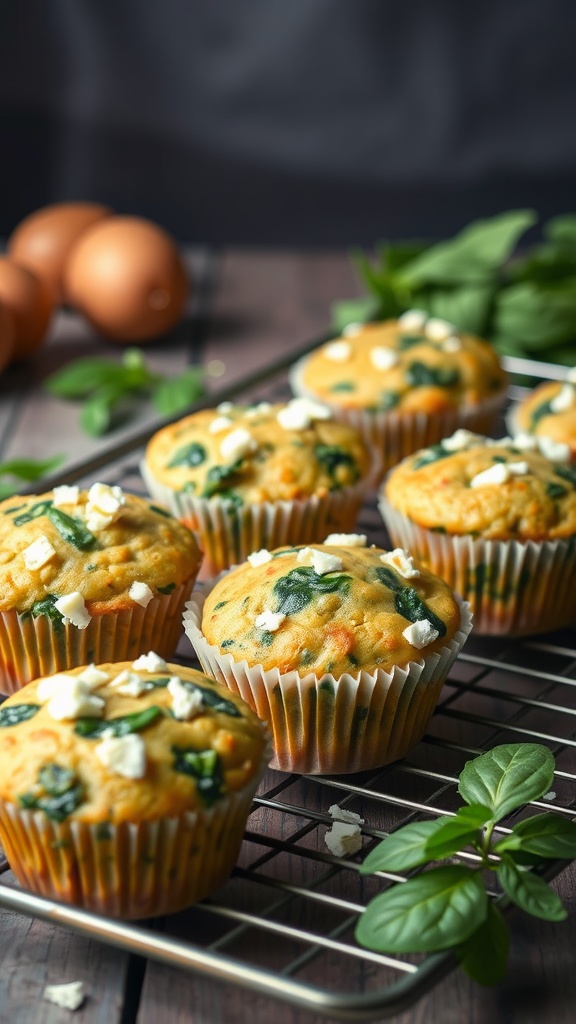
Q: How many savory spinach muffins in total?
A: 7